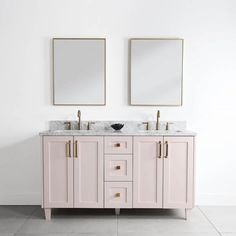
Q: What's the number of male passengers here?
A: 0